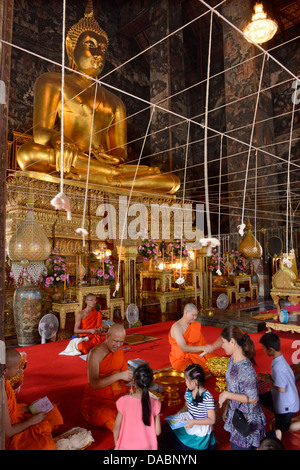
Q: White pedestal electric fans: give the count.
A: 3